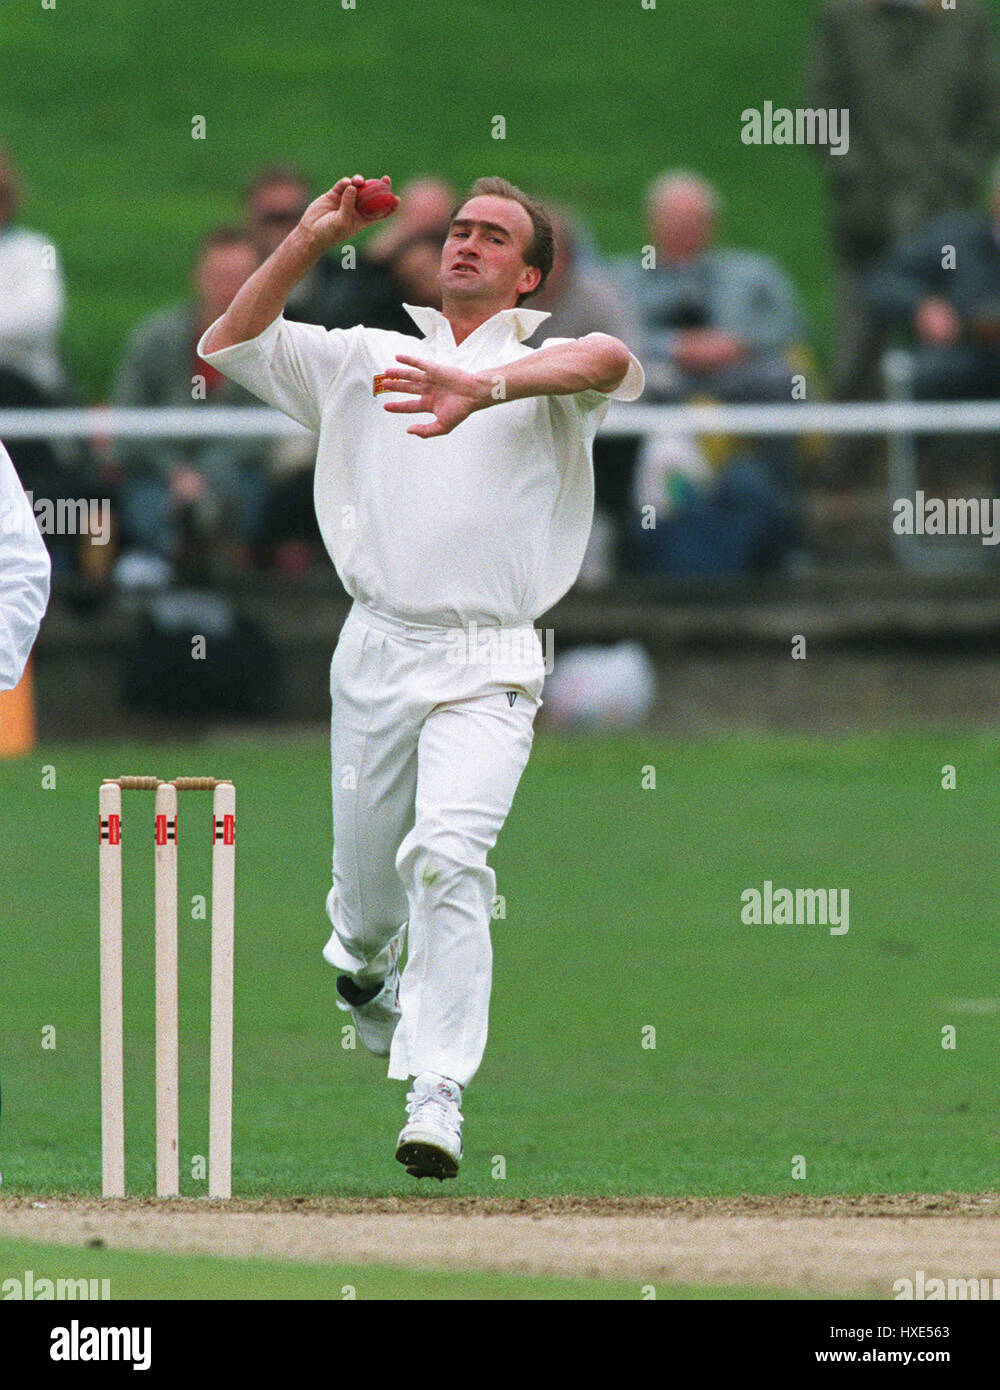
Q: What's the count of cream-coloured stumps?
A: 3